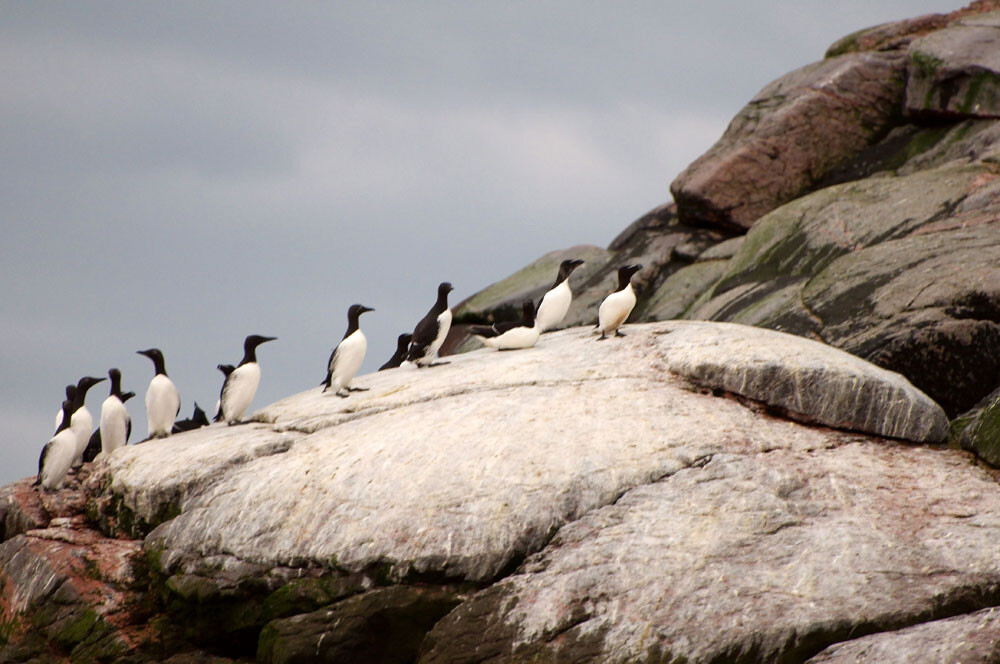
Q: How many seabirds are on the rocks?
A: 15